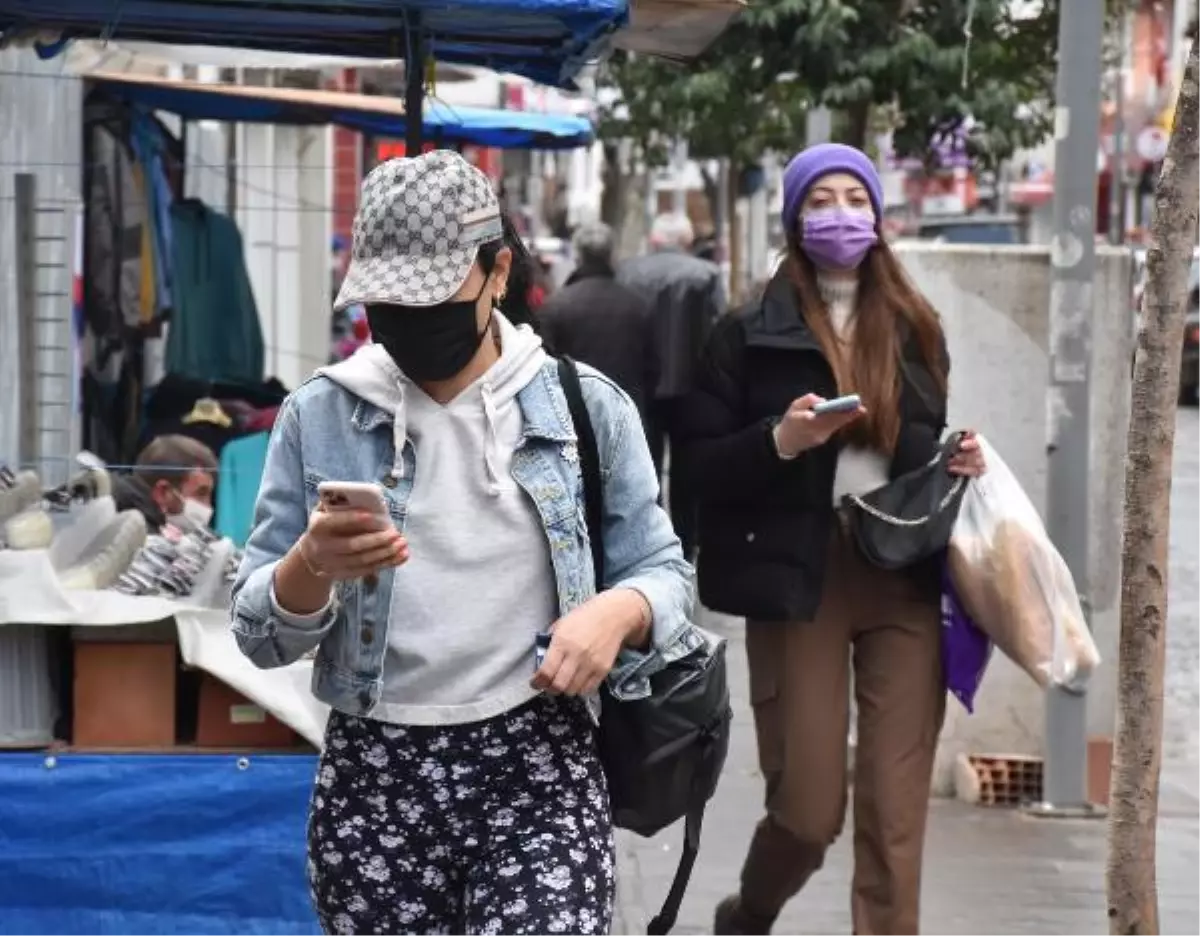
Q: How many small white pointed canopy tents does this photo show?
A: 0